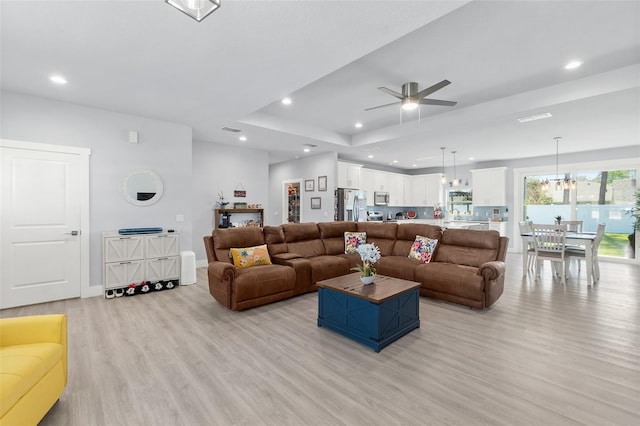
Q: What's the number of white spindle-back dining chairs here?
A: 4